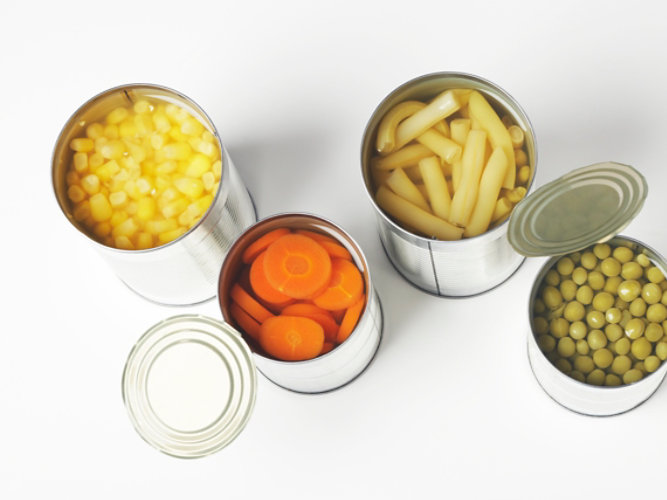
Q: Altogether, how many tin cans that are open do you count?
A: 4